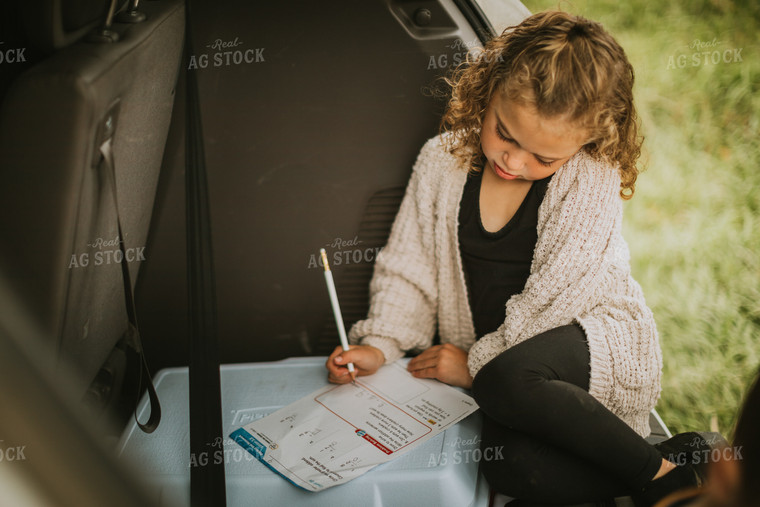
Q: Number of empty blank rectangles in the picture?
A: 1